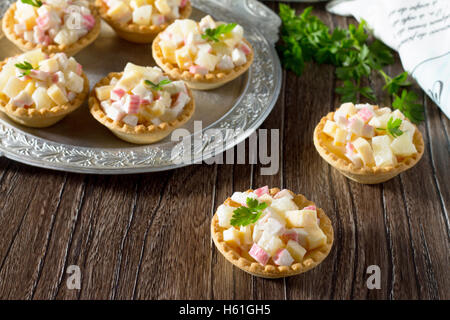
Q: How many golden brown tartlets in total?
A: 7